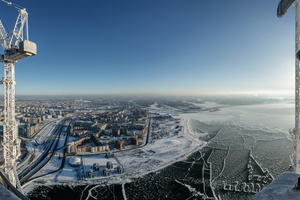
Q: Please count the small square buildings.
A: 5